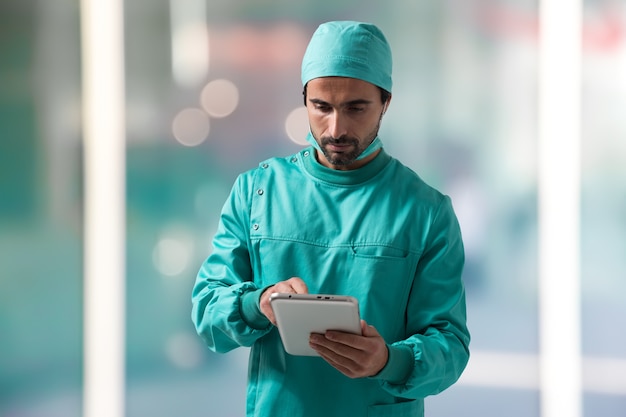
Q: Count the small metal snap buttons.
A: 5